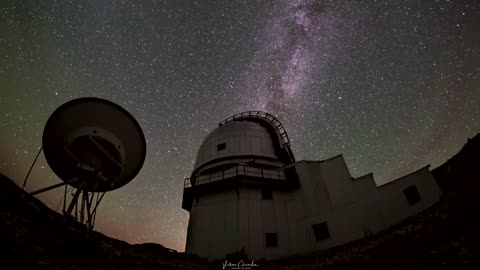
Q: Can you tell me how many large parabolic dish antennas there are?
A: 1